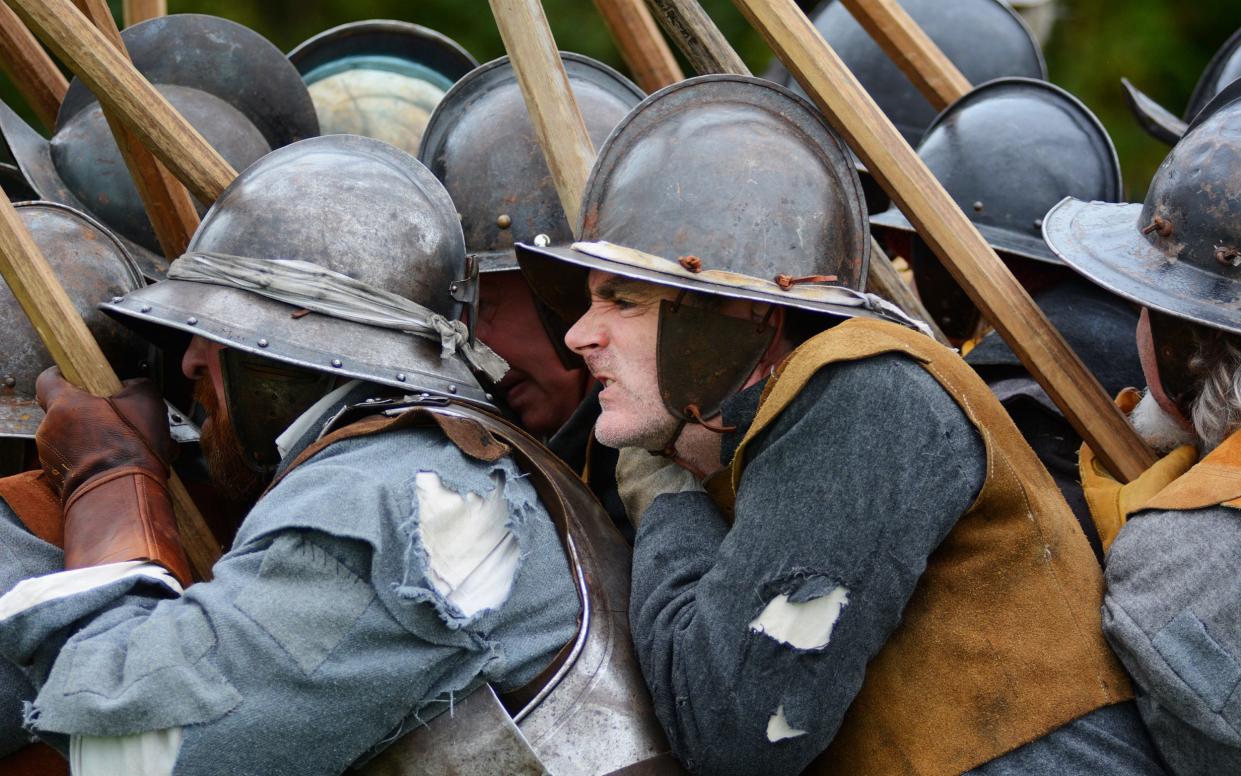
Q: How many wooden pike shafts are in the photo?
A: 10